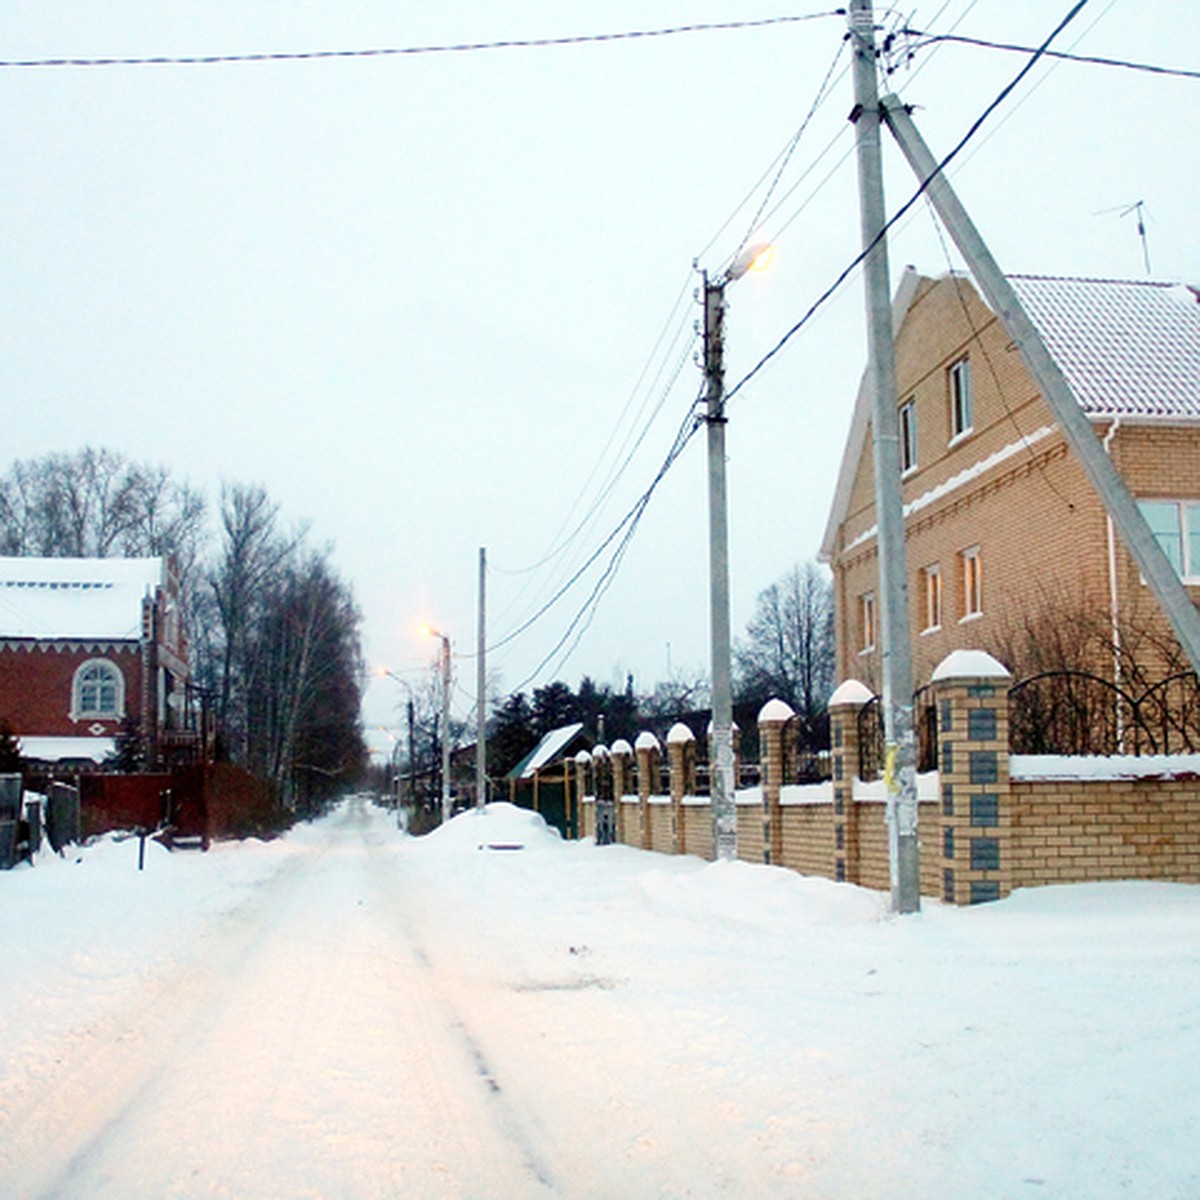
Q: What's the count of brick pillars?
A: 9